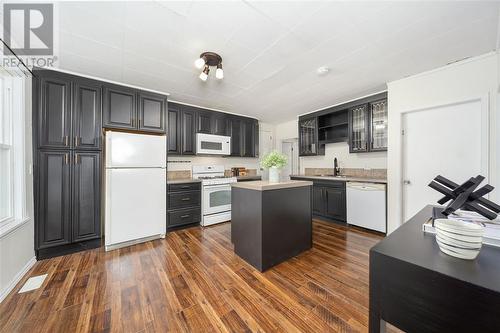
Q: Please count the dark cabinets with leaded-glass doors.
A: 3